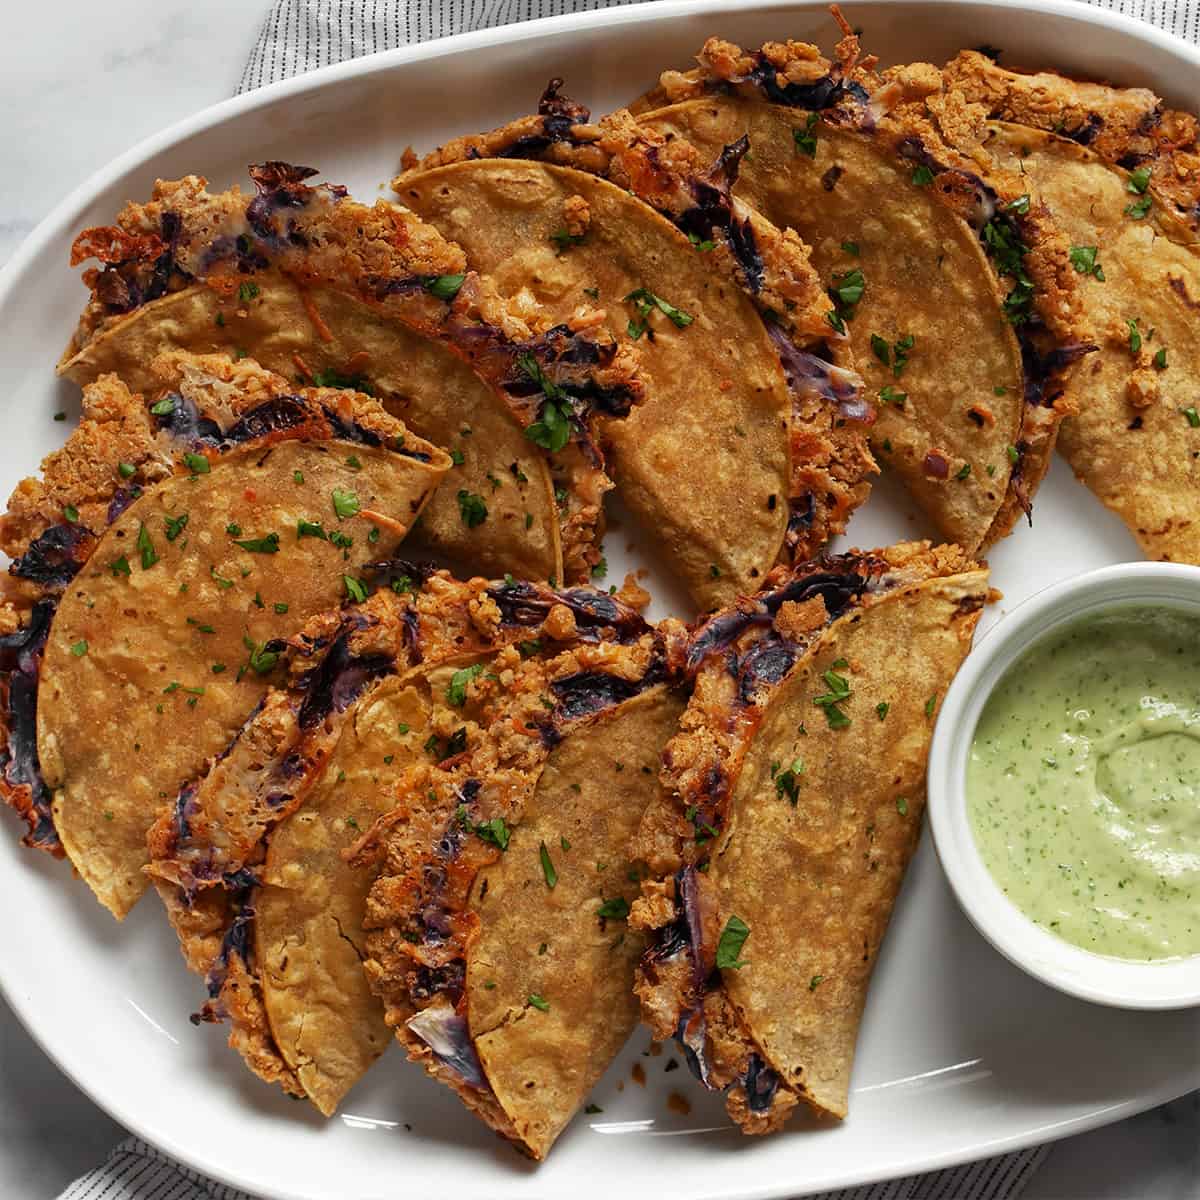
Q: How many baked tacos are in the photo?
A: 8